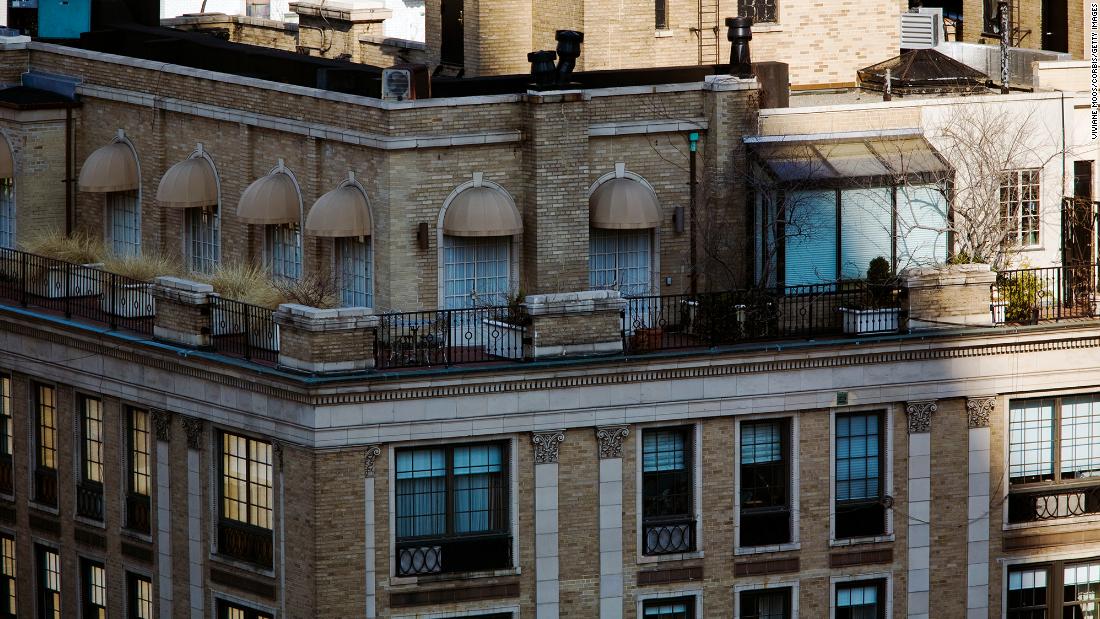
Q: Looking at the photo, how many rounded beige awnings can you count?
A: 7